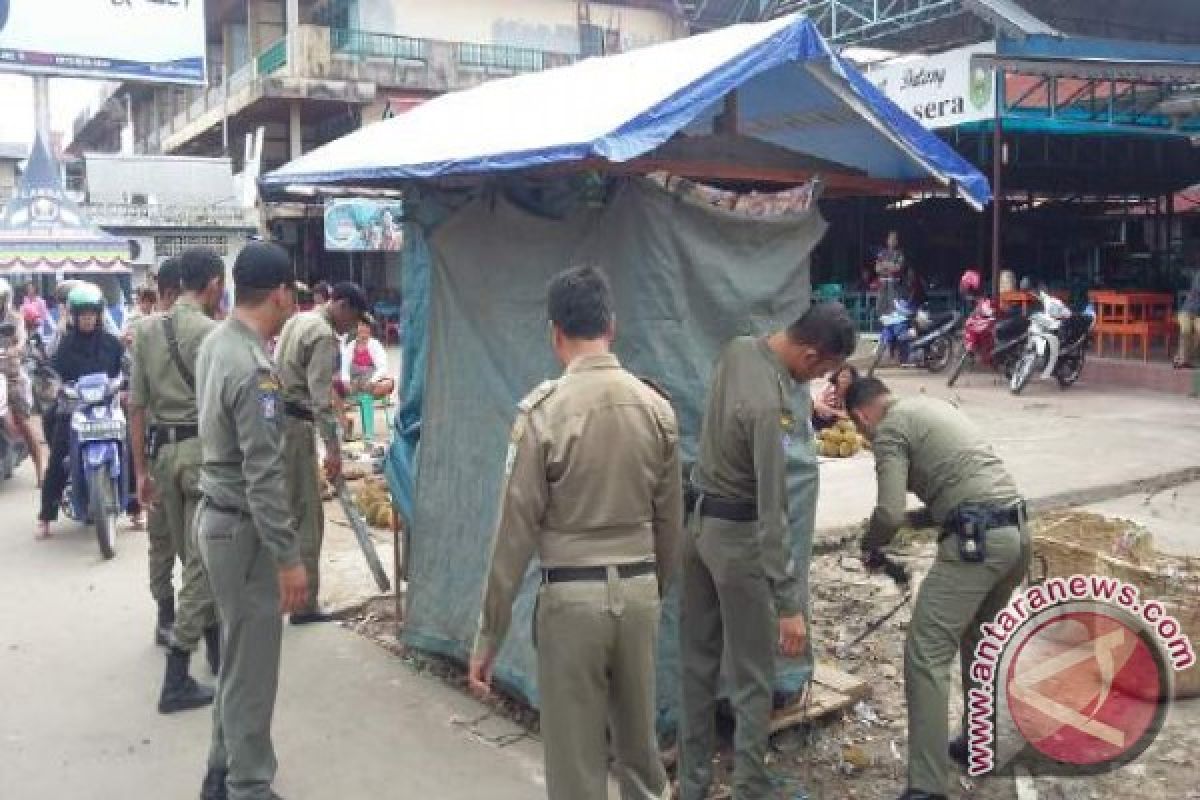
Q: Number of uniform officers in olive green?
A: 7